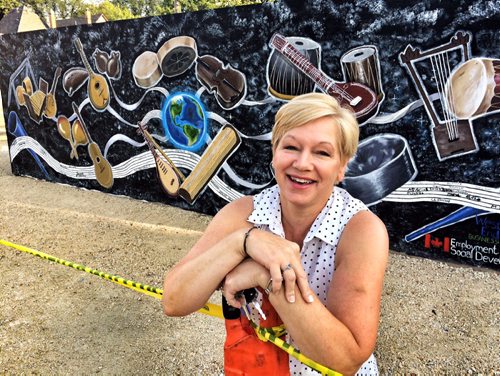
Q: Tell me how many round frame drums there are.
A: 2